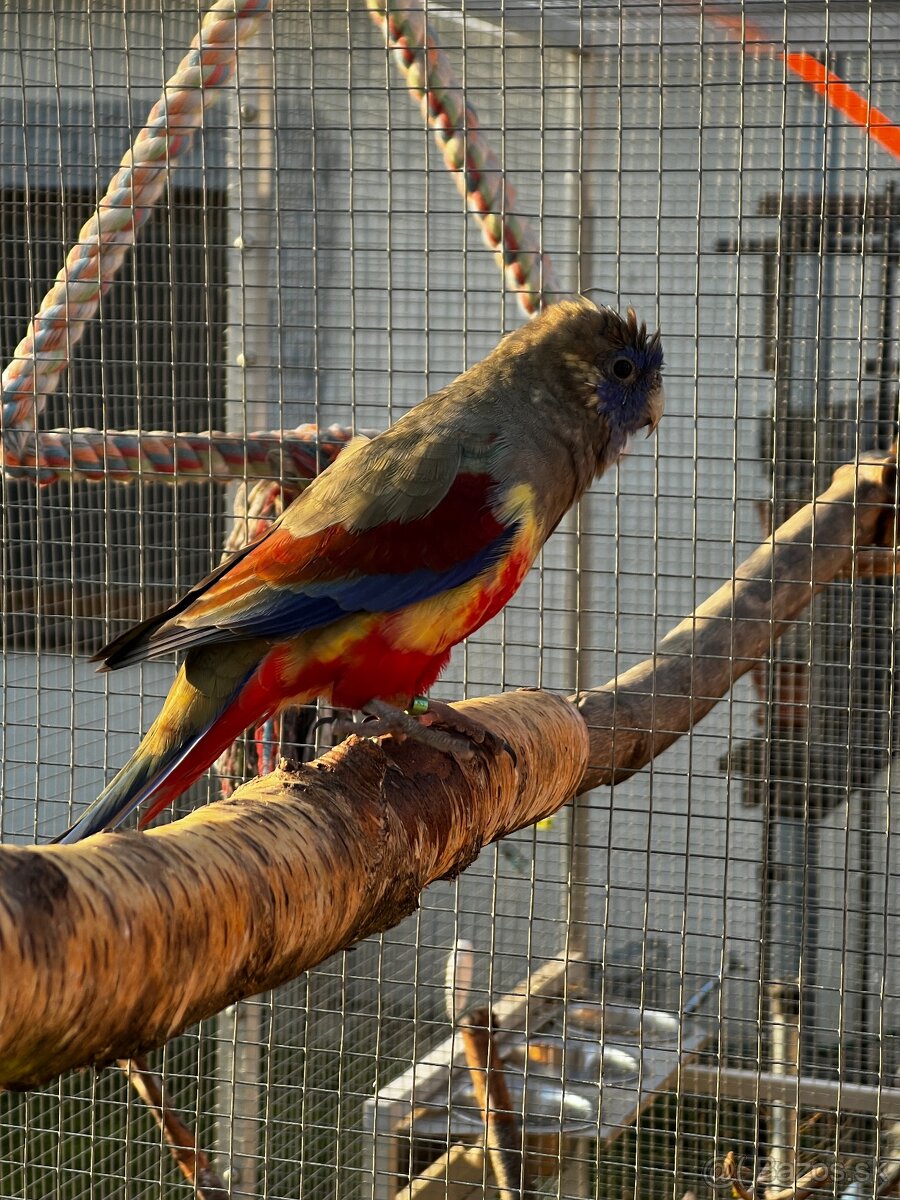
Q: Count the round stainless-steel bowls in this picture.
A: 3